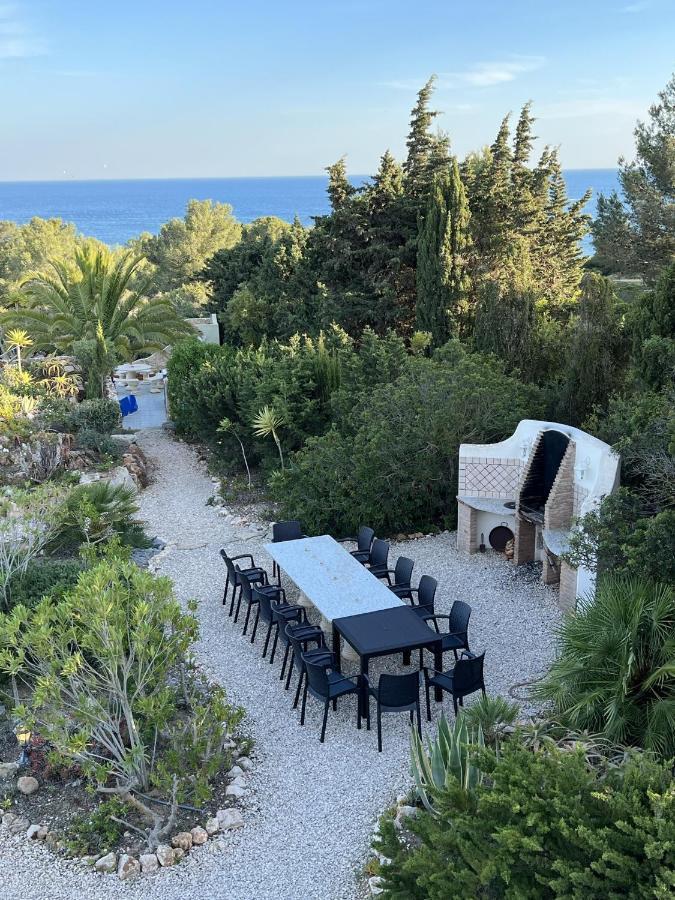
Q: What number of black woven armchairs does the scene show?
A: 14